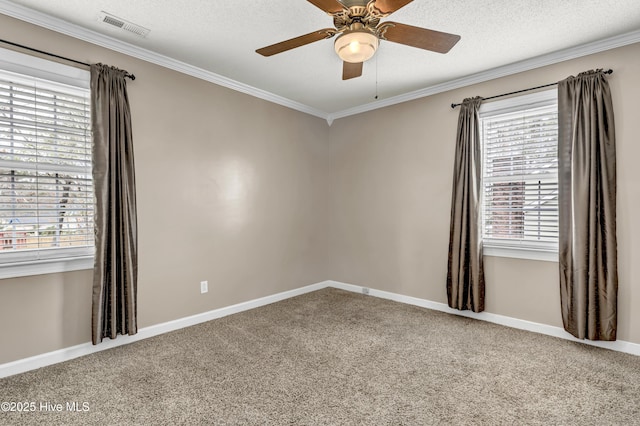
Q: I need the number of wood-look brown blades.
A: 5